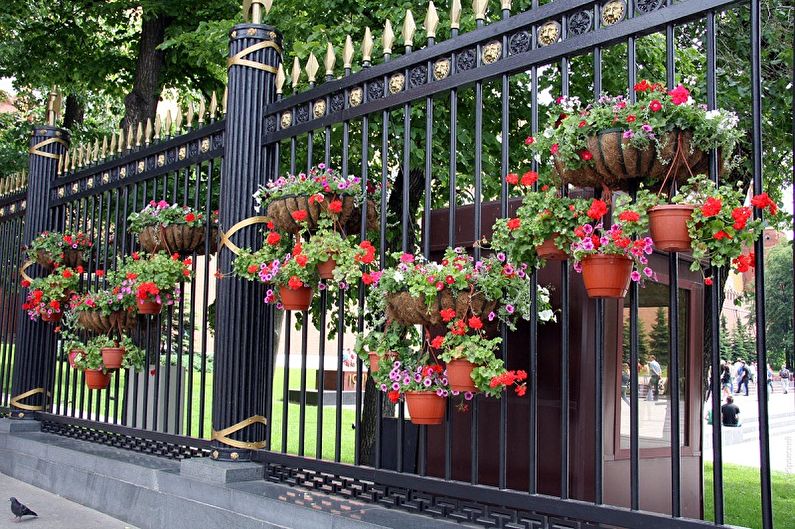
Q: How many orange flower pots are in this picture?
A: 13